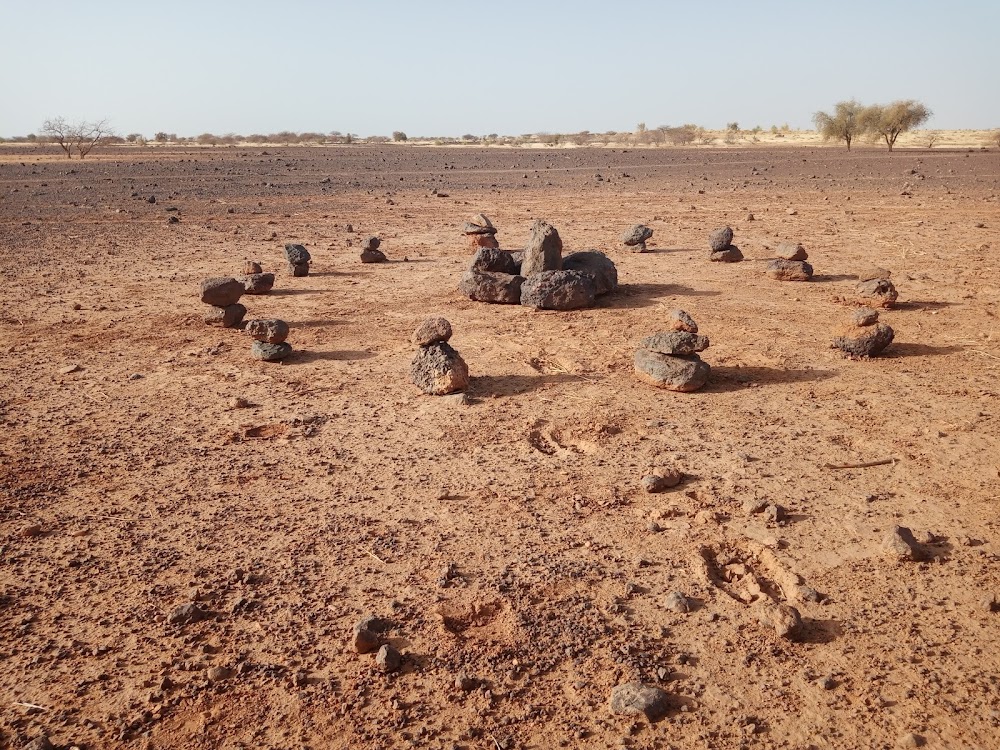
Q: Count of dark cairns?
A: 13